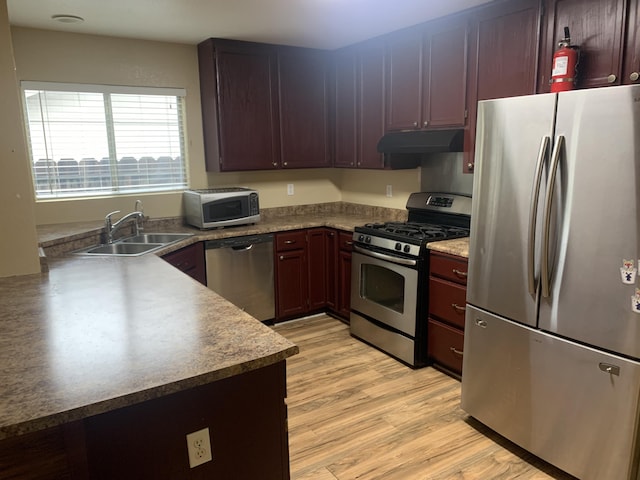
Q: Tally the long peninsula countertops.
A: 1